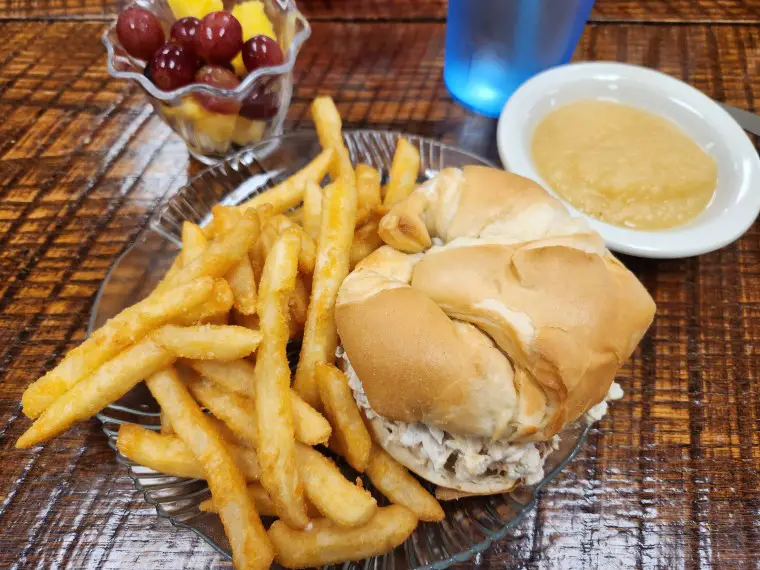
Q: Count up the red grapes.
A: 7